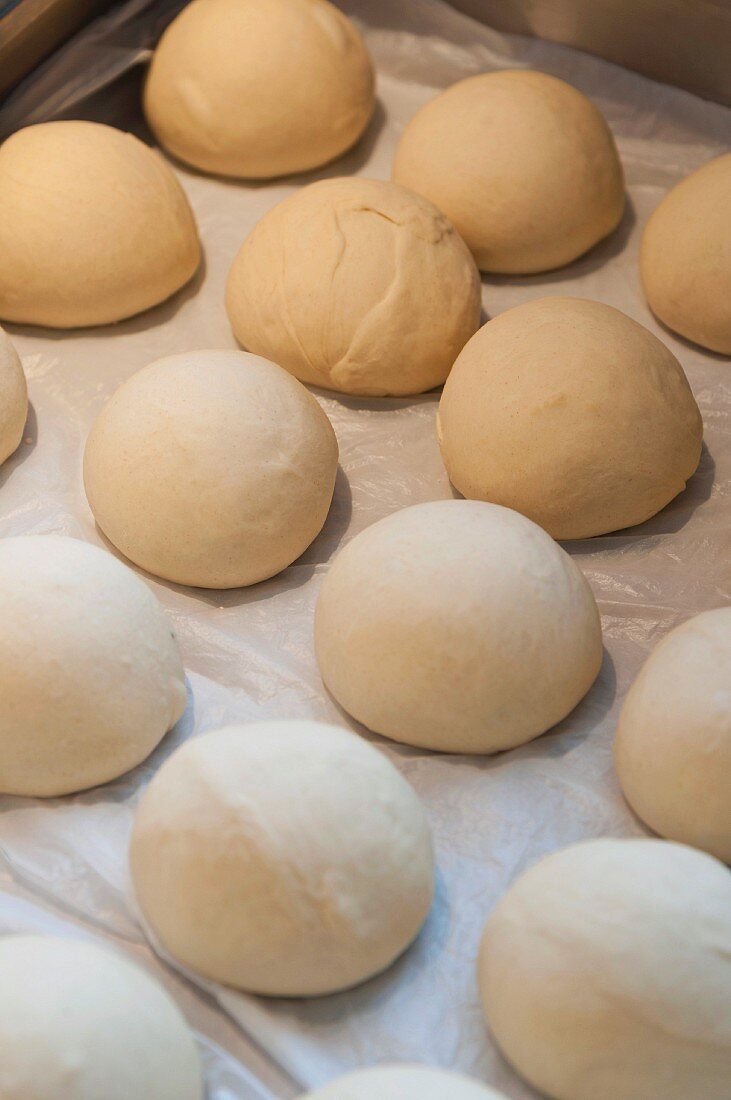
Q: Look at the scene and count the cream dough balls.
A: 15